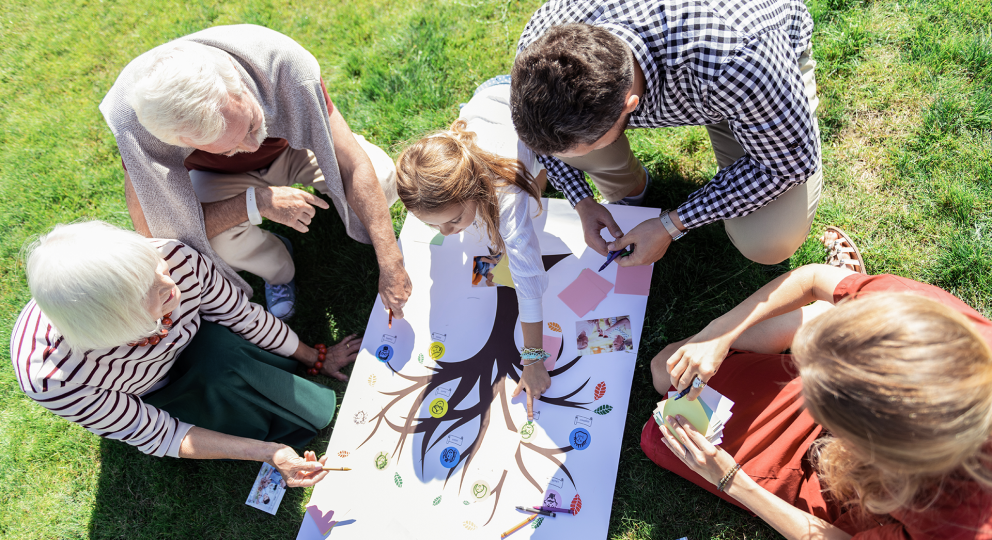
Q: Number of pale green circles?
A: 3